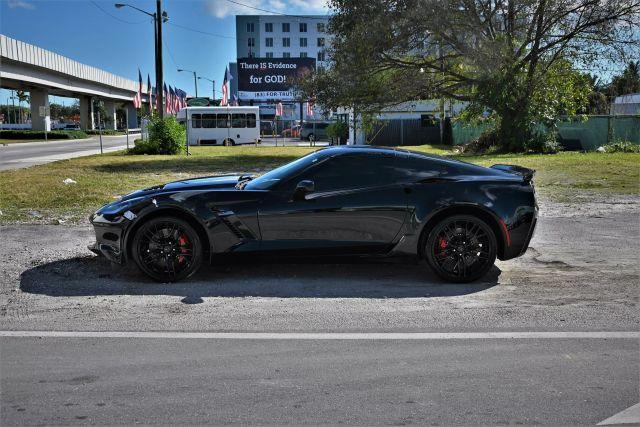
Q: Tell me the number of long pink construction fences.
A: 0